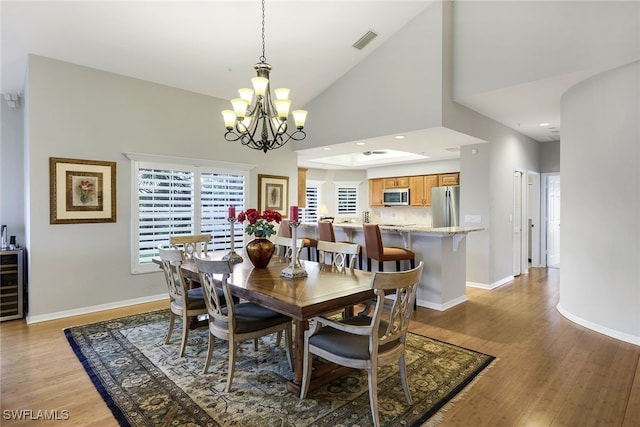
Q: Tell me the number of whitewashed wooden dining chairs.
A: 6